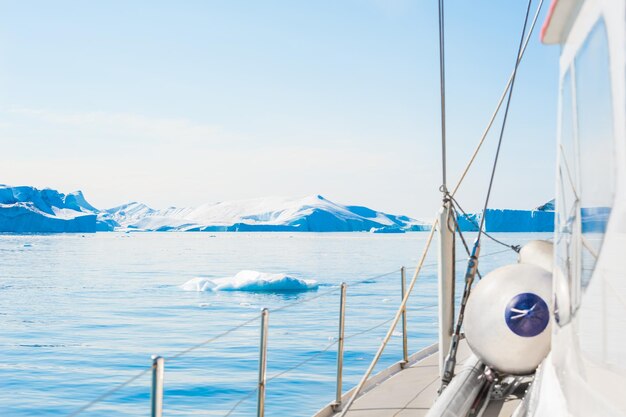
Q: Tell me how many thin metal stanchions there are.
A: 4